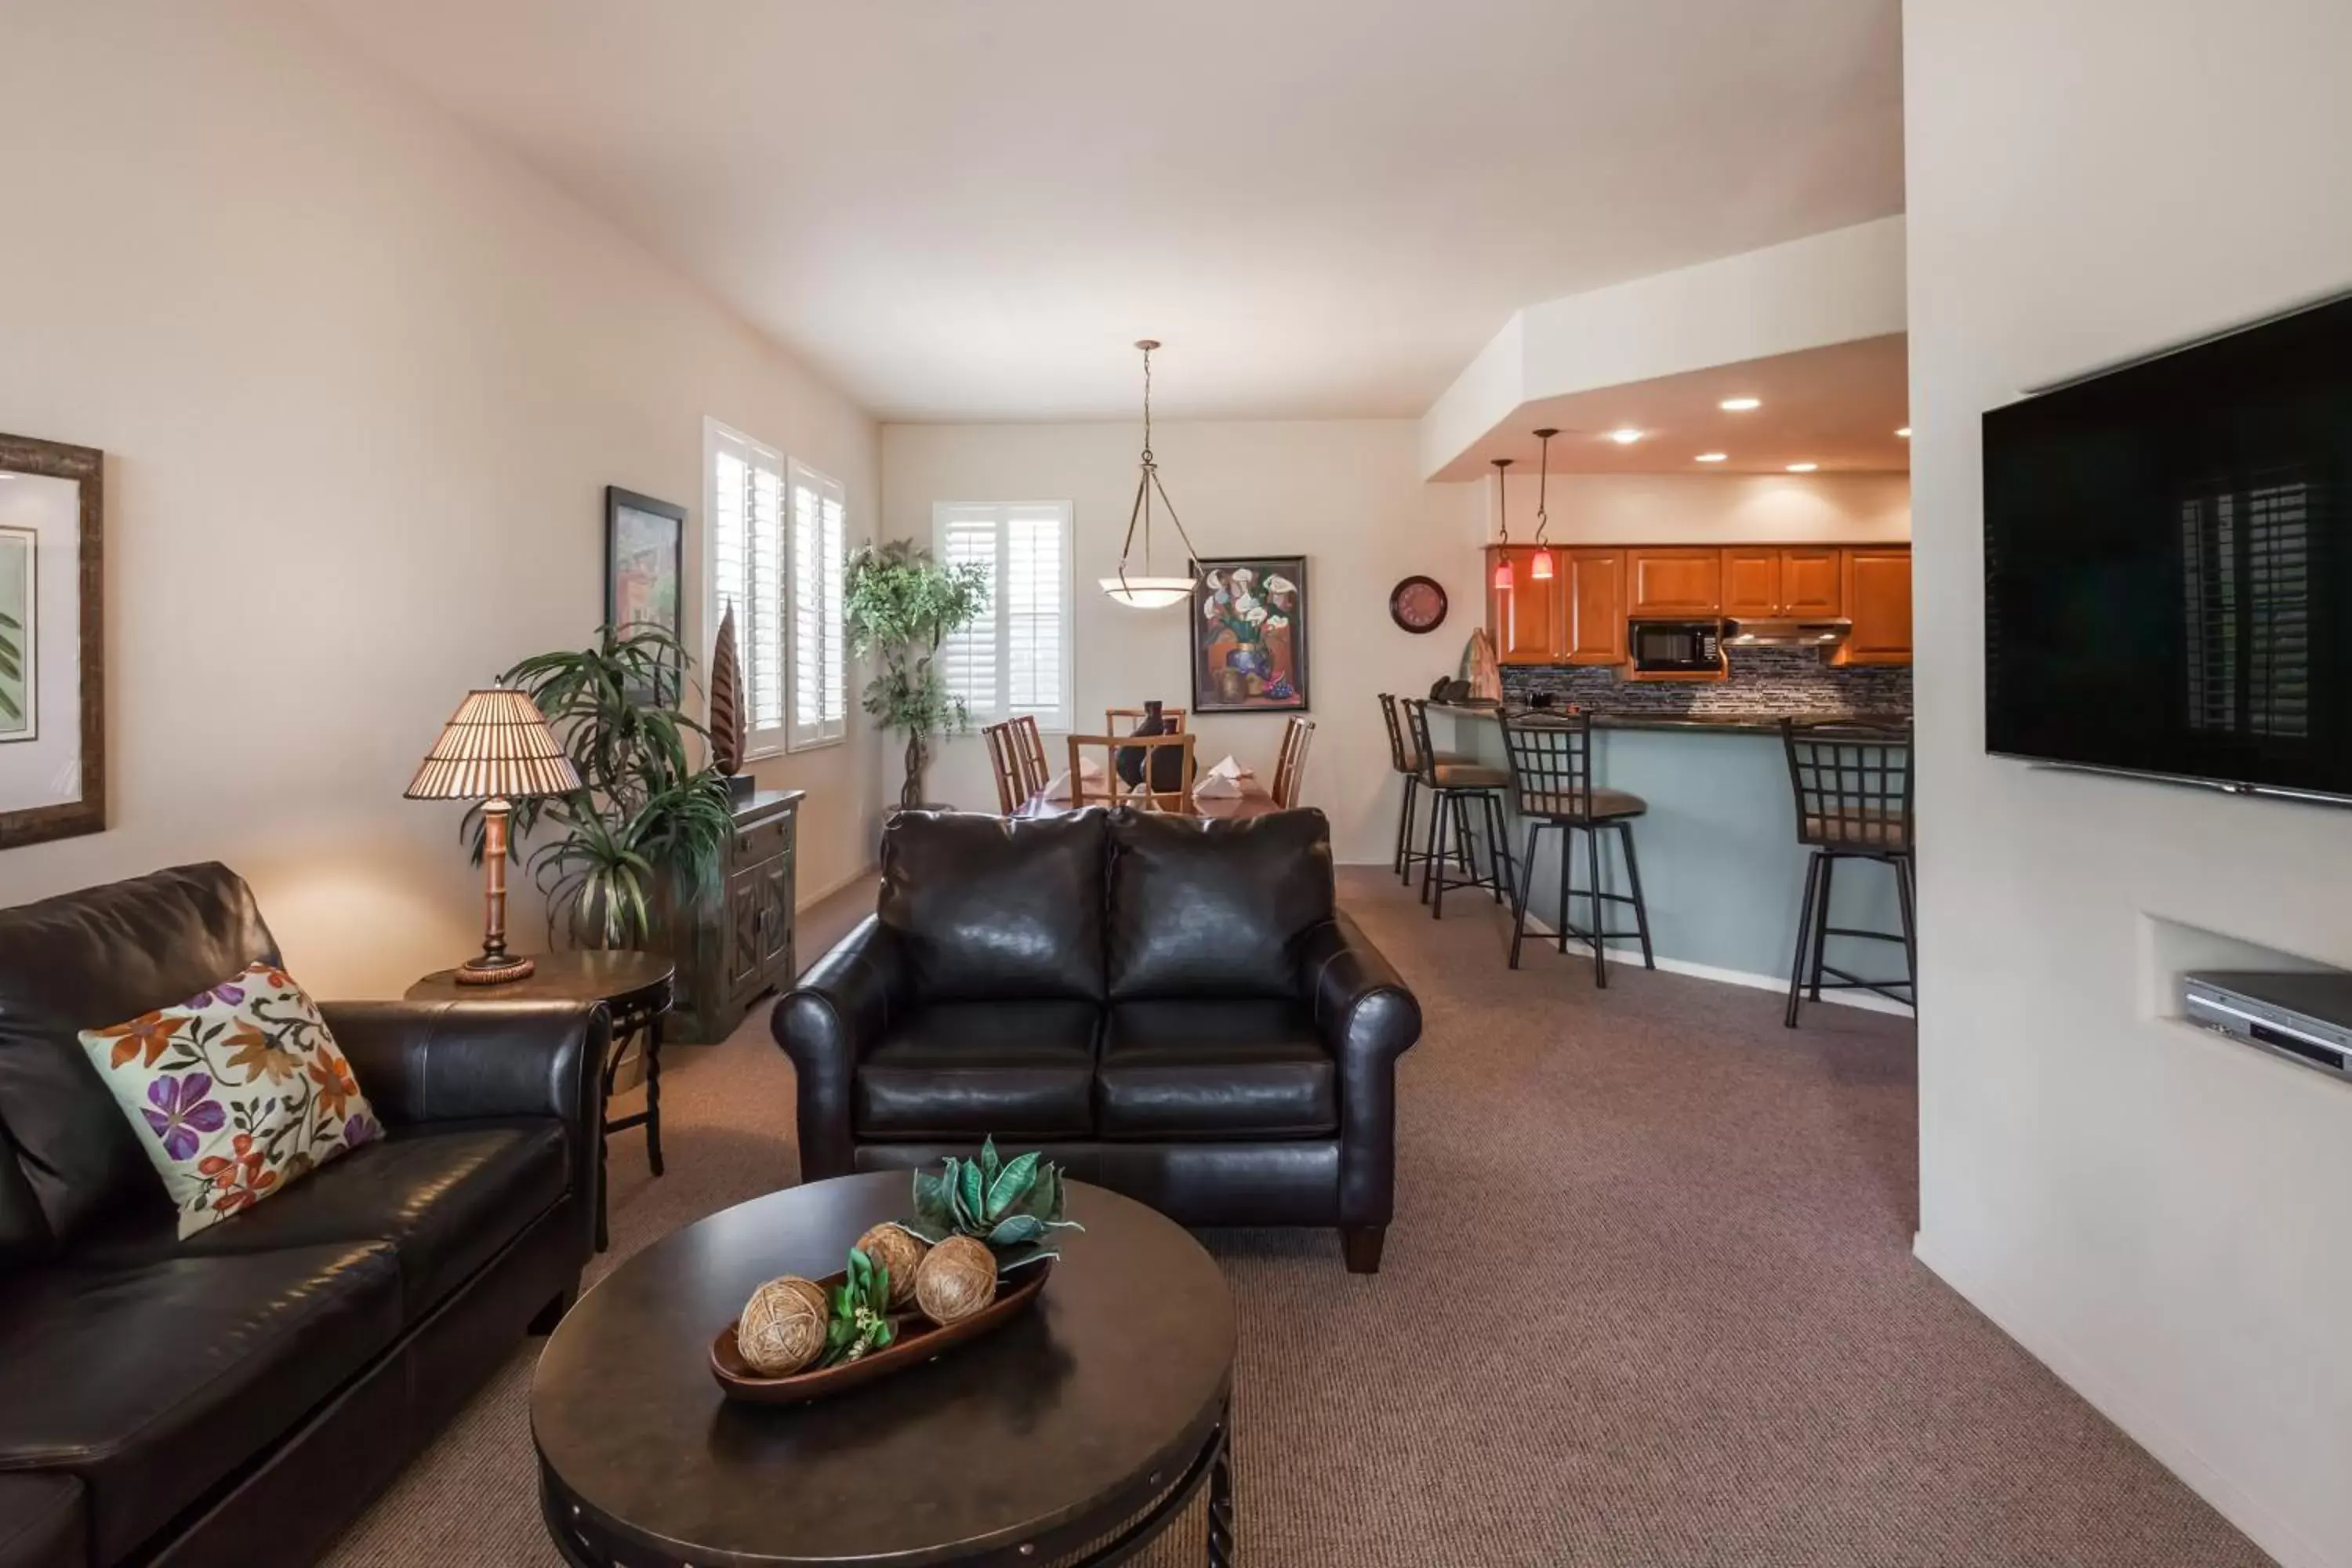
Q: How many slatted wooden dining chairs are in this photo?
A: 6